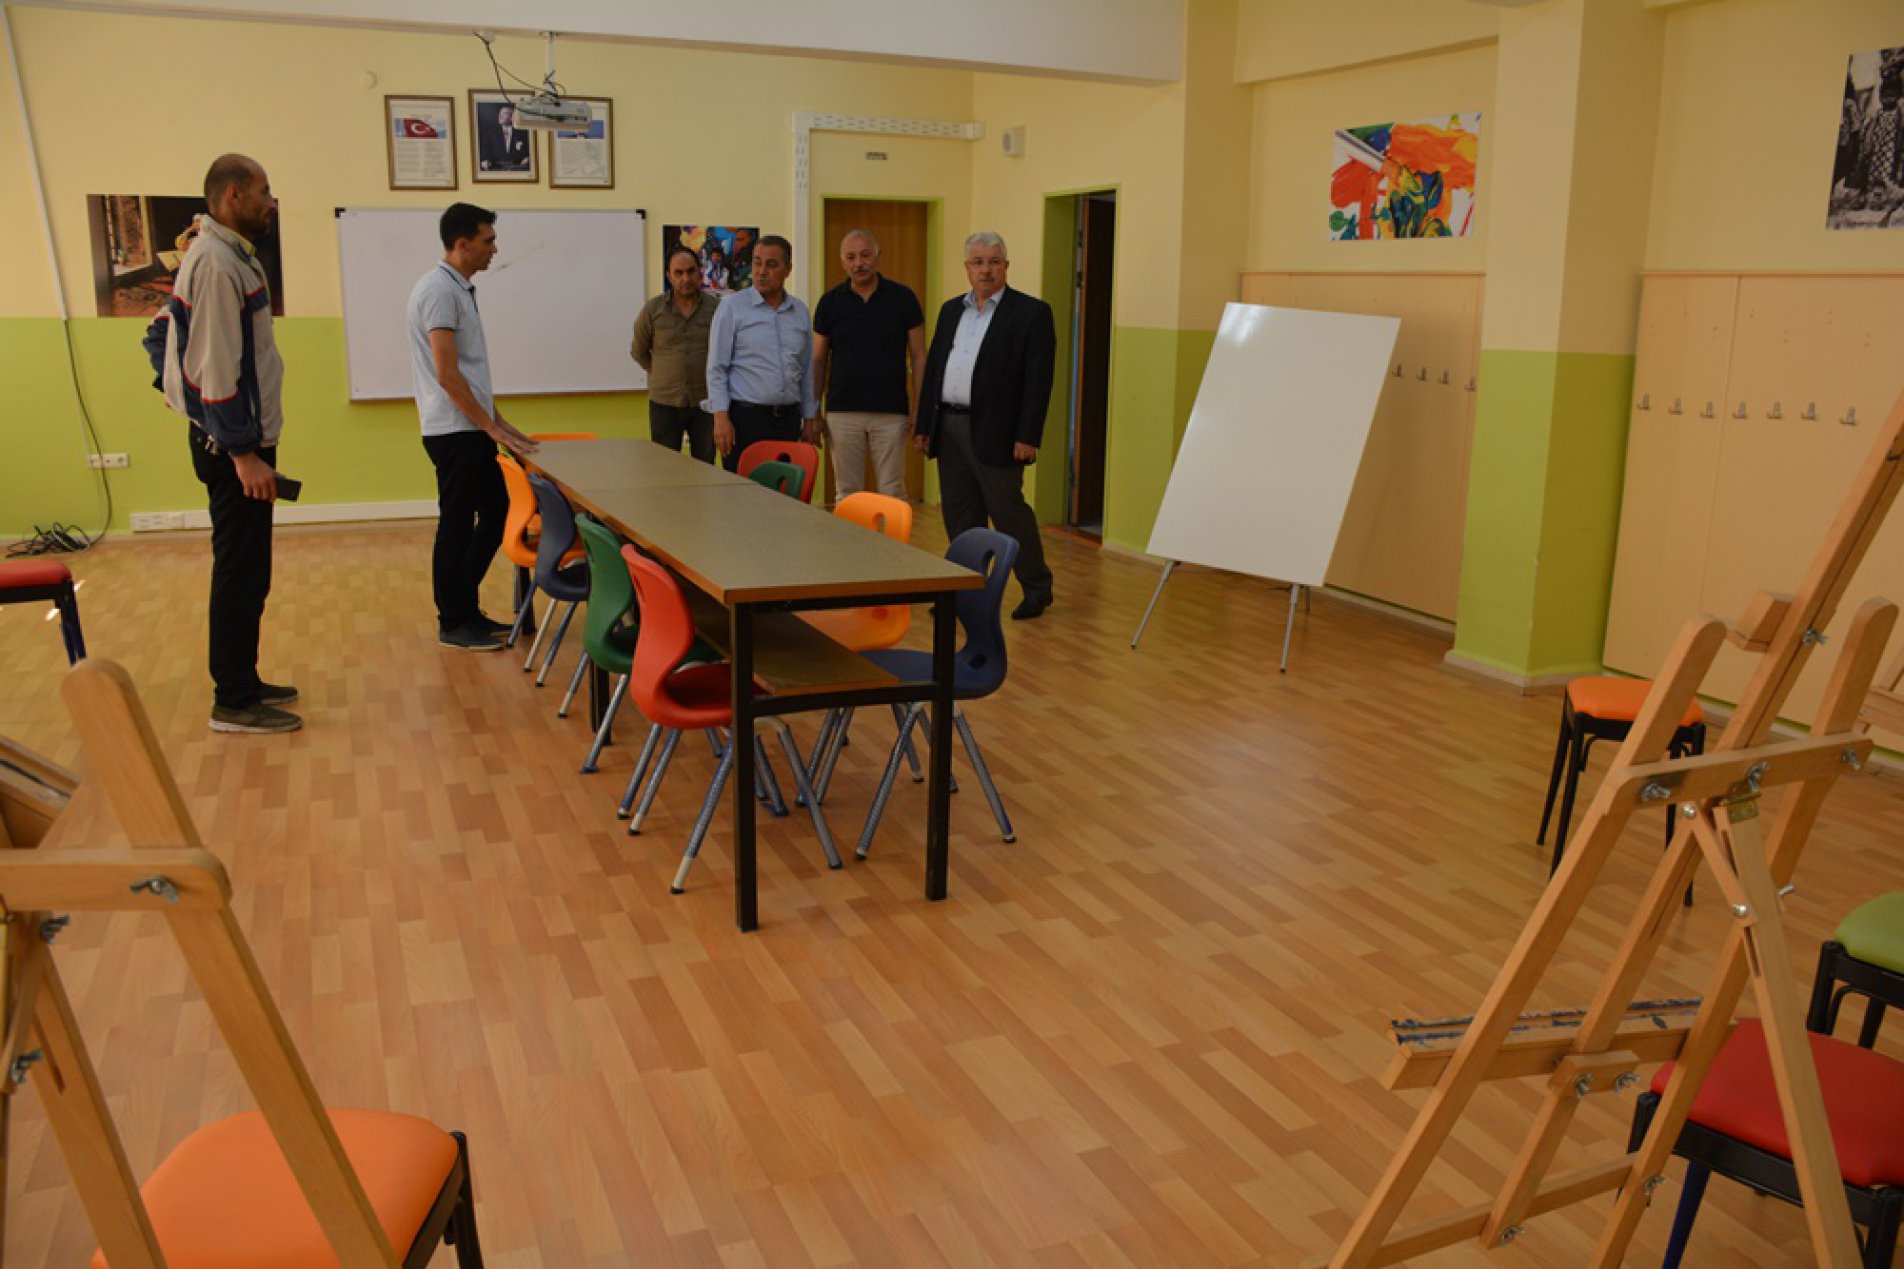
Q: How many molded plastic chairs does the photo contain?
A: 9